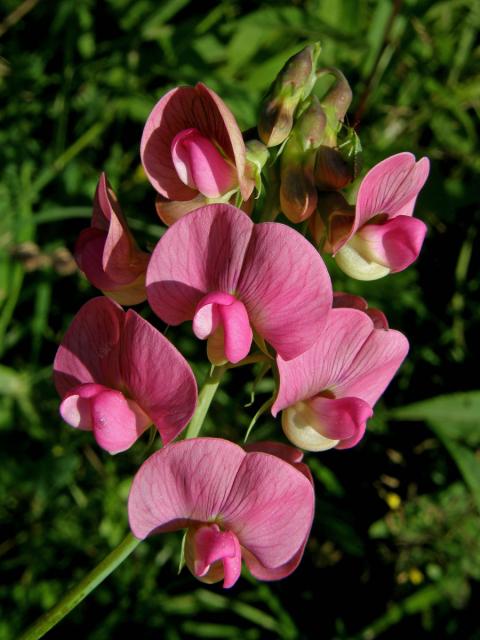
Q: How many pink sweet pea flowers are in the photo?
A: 7